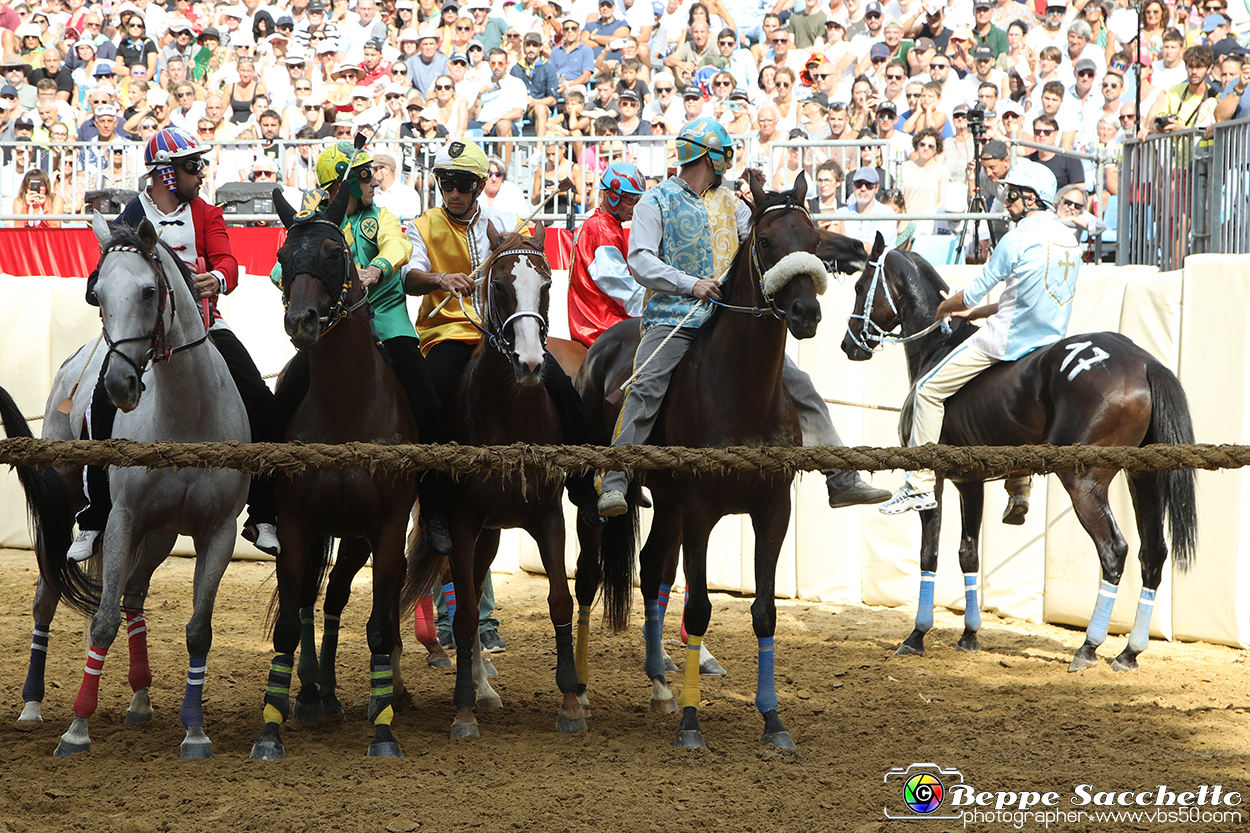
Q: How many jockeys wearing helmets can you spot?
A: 6